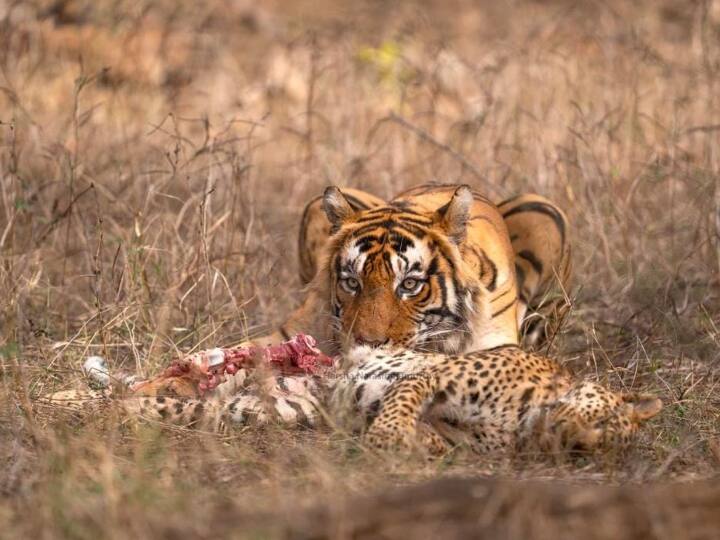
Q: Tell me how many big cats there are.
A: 2